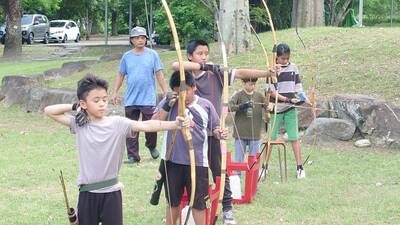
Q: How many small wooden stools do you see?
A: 1